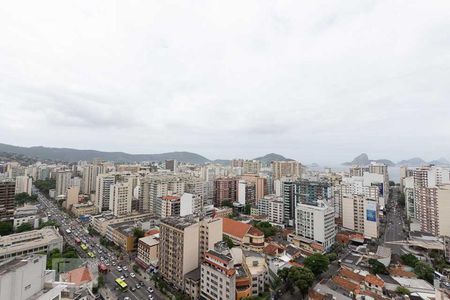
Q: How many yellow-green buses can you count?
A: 3